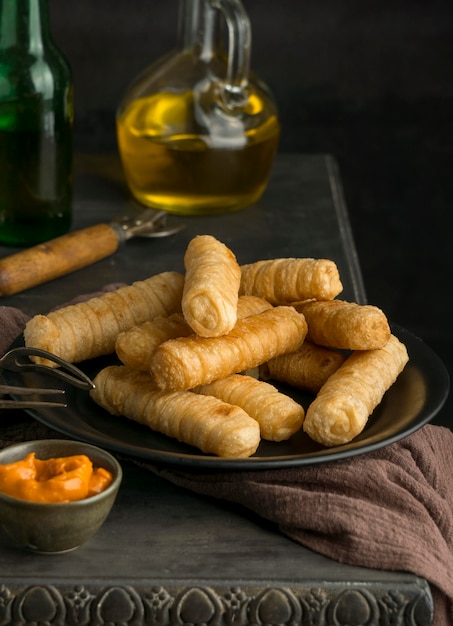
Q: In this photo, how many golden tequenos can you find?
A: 10